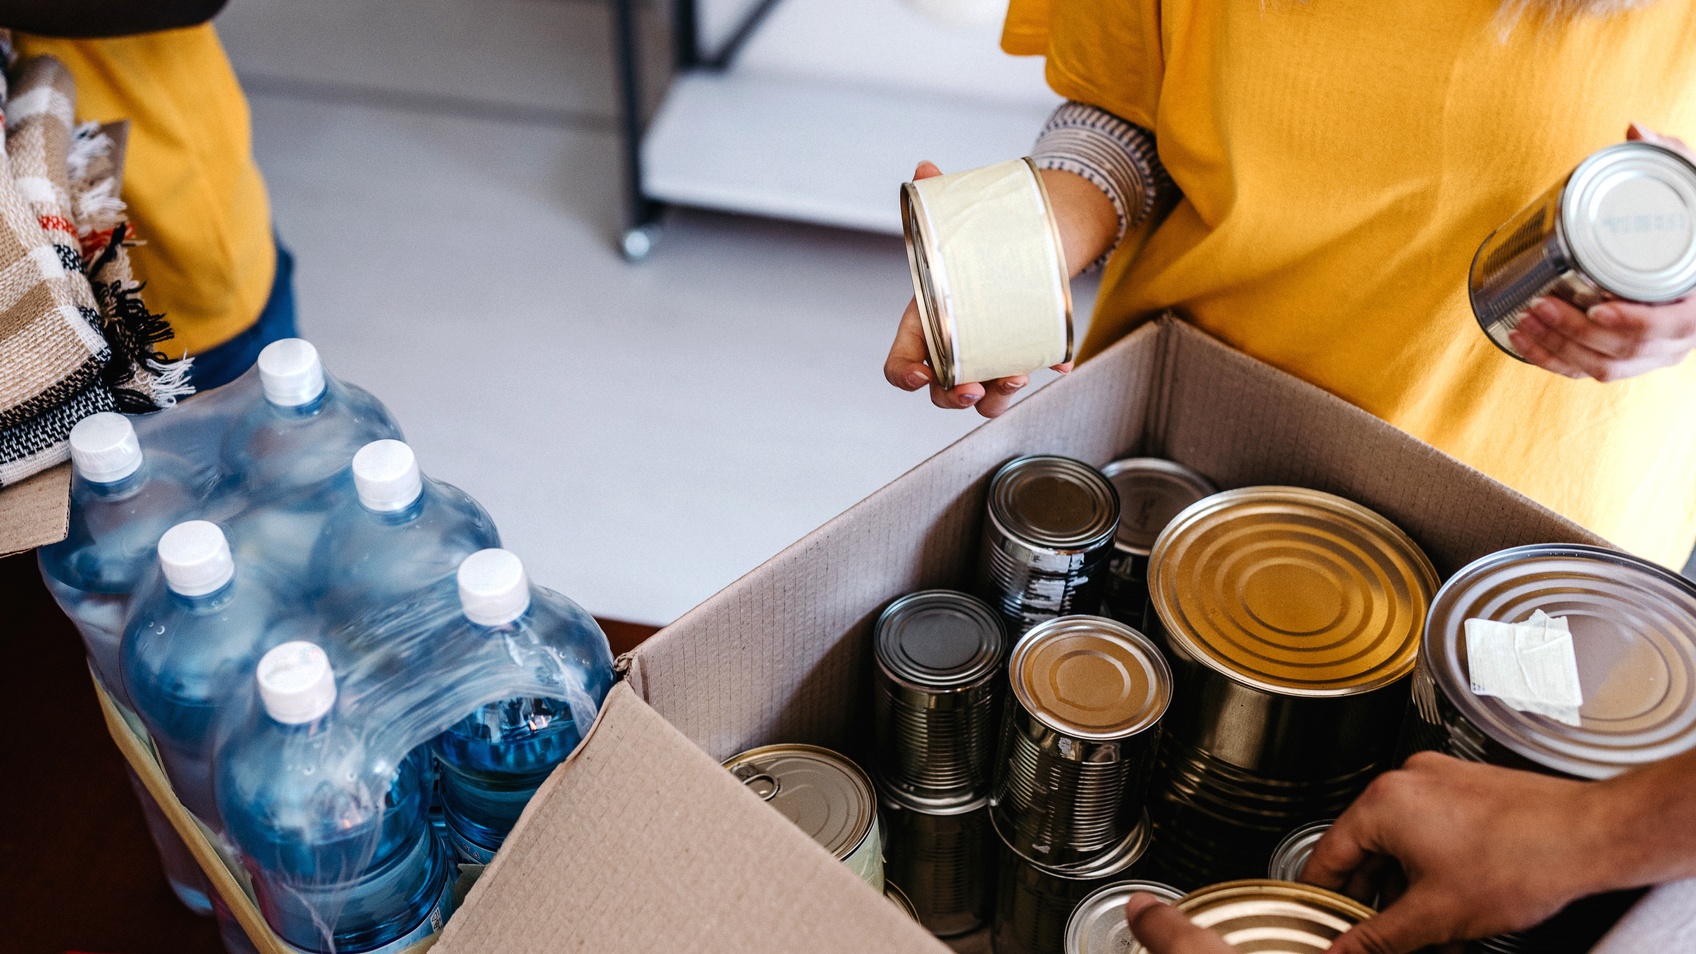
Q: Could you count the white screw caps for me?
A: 6